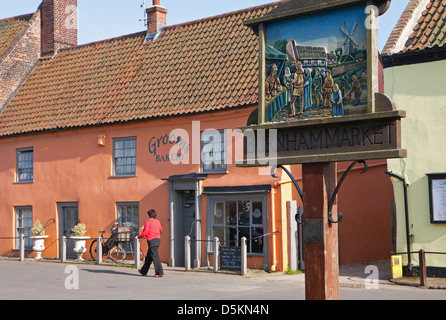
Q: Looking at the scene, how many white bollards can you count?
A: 7